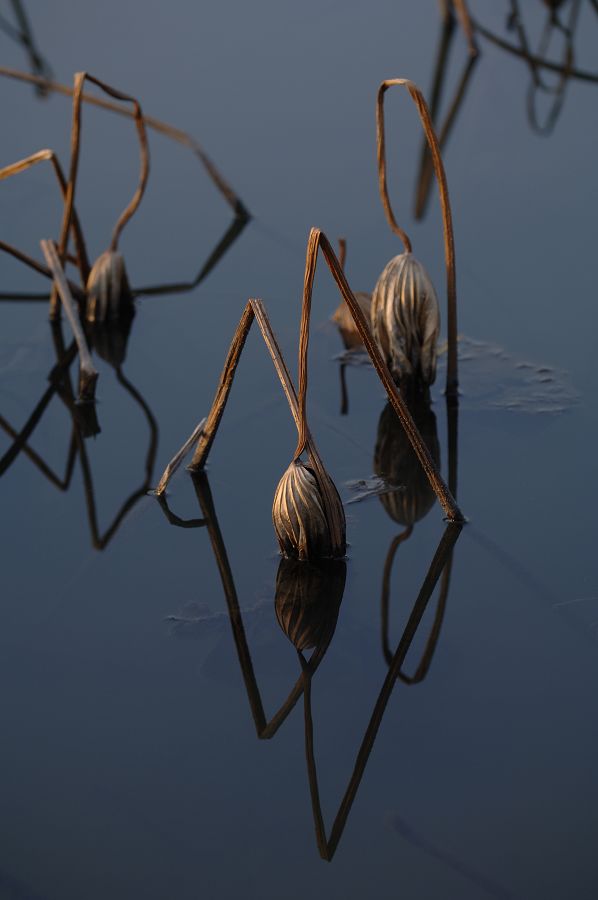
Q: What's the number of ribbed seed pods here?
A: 3